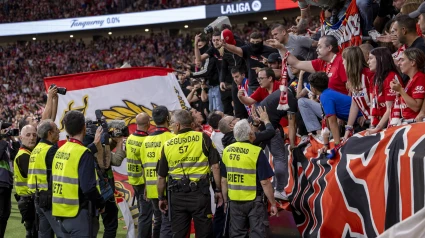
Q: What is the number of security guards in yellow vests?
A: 7